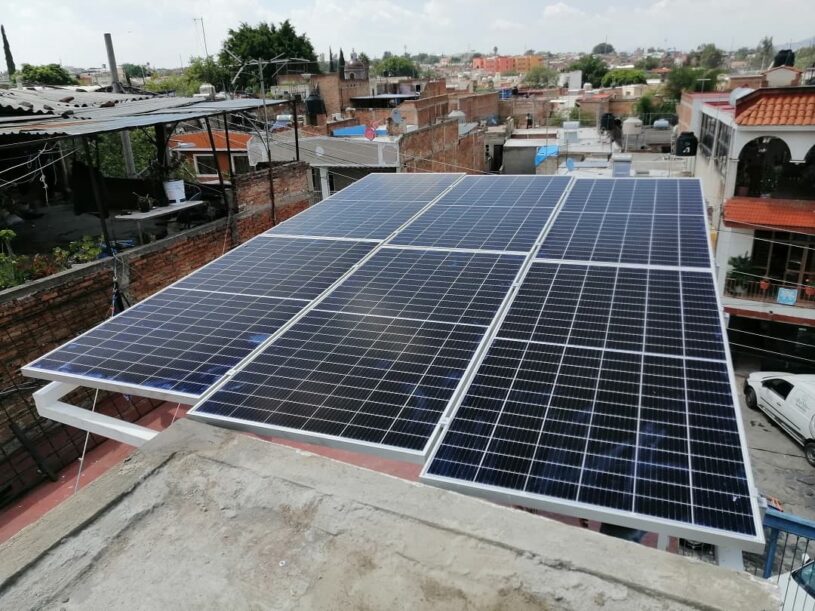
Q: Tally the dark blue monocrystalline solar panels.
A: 6